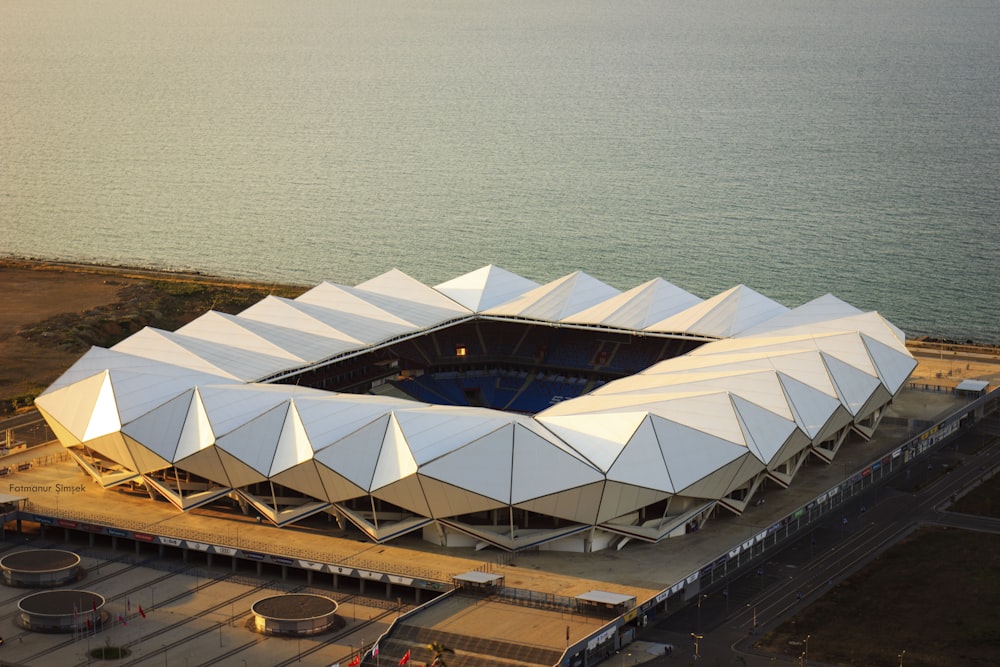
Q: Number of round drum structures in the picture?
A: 3